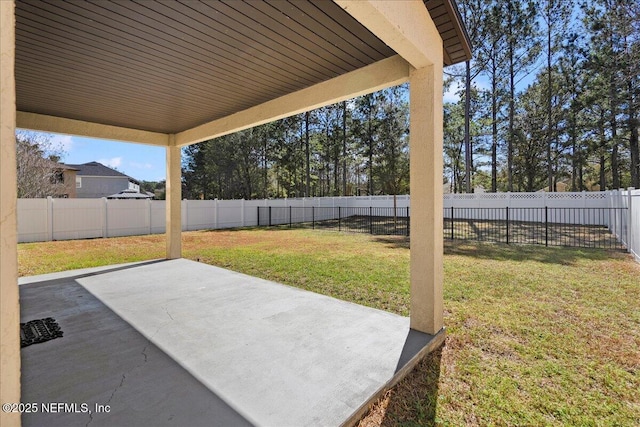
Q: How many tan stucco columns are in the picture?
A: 3